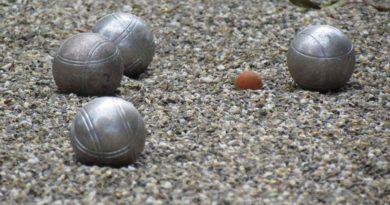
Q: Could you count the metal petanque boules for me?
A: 4